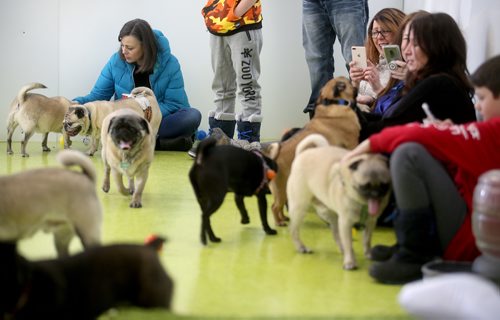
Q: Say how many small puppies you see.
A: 8